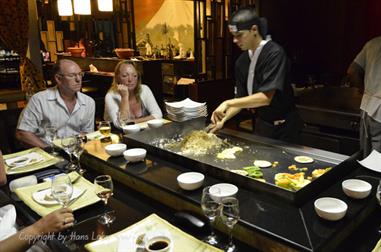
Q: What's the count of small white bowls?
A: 8